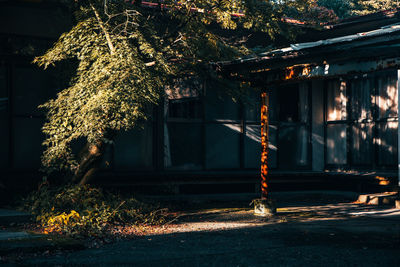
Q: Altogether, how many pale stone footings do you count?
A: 1